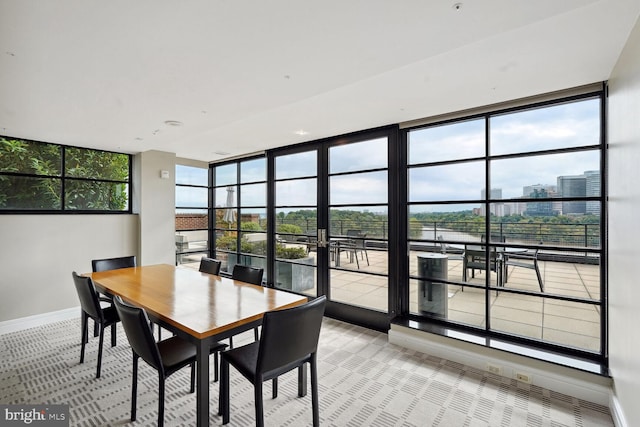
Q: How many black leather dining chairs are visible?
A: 6